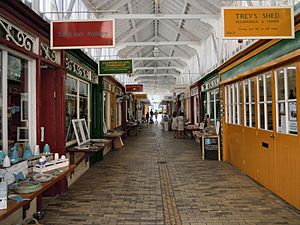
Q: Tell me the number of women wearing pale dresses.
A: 2